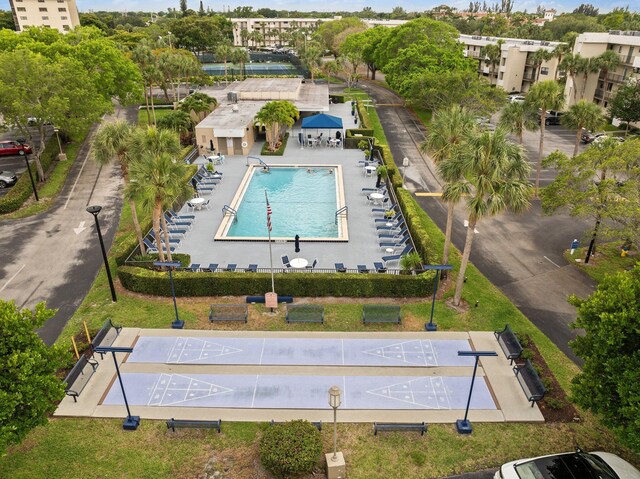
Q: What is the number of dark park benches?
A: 10